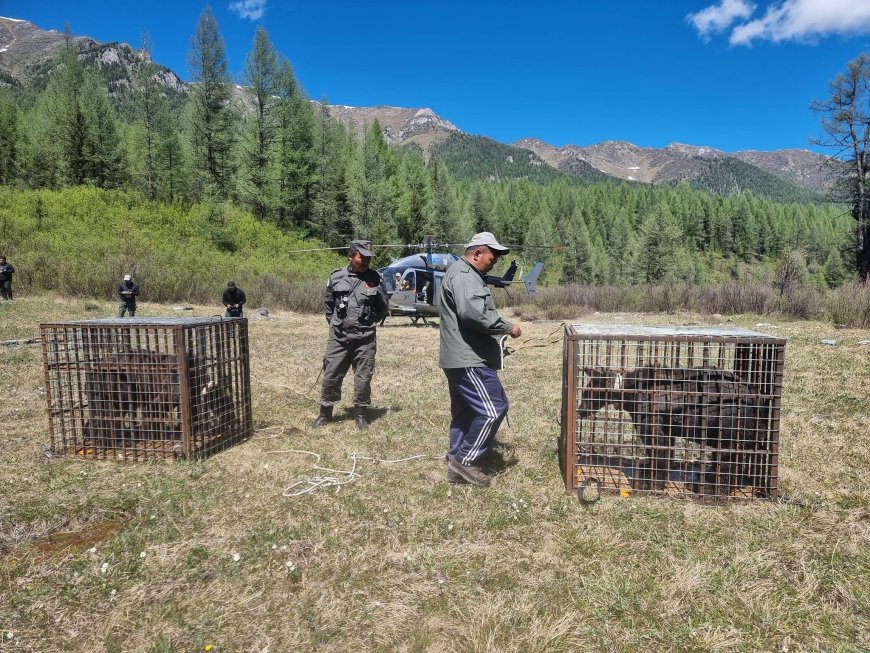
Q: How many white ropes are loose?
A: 1